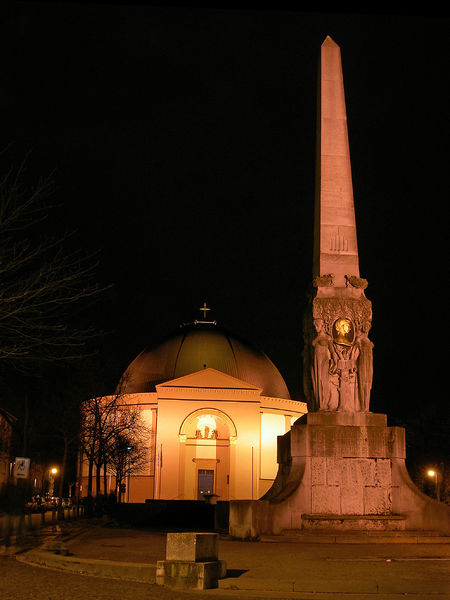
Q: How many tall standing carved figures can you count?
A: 2